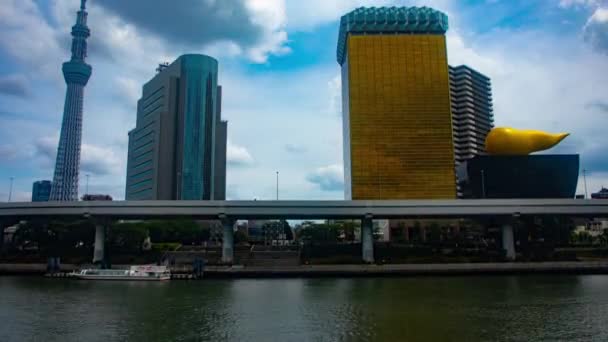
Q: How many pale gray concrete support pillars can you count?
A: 4